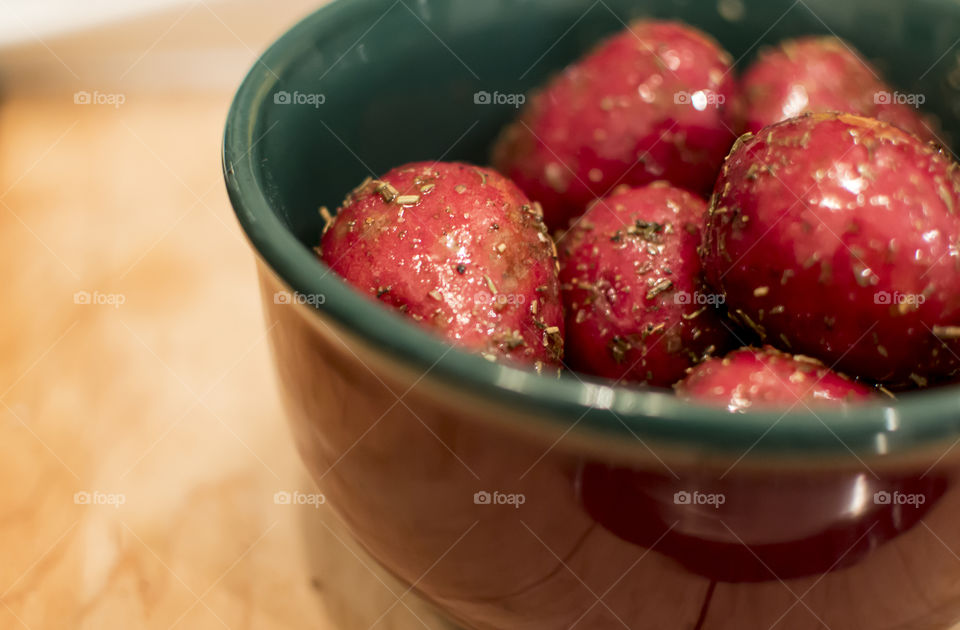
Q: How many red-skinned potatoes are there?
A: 6